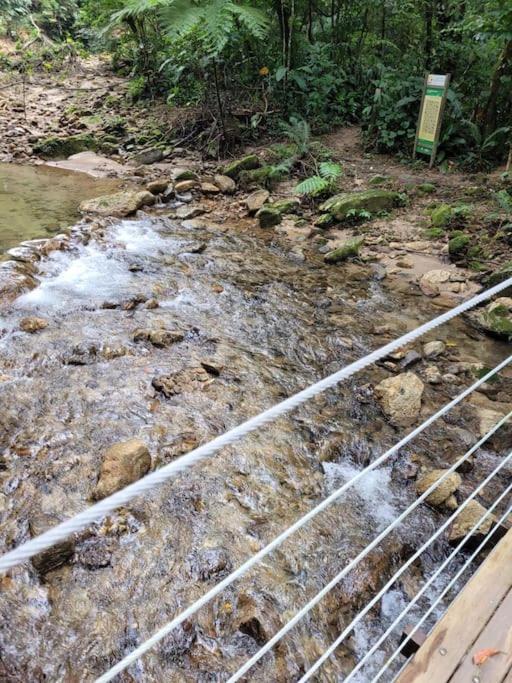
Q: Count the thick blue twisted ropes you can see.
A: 0